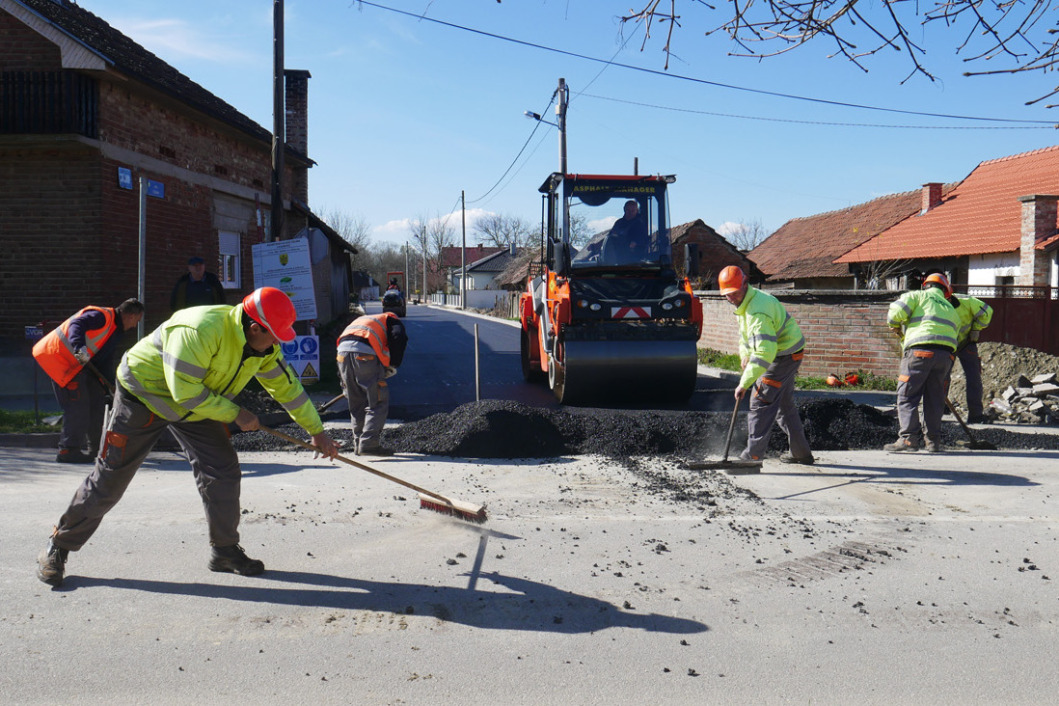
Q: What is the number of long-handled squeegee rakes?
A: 1